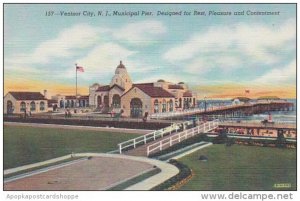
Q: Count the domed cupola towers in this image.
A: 1